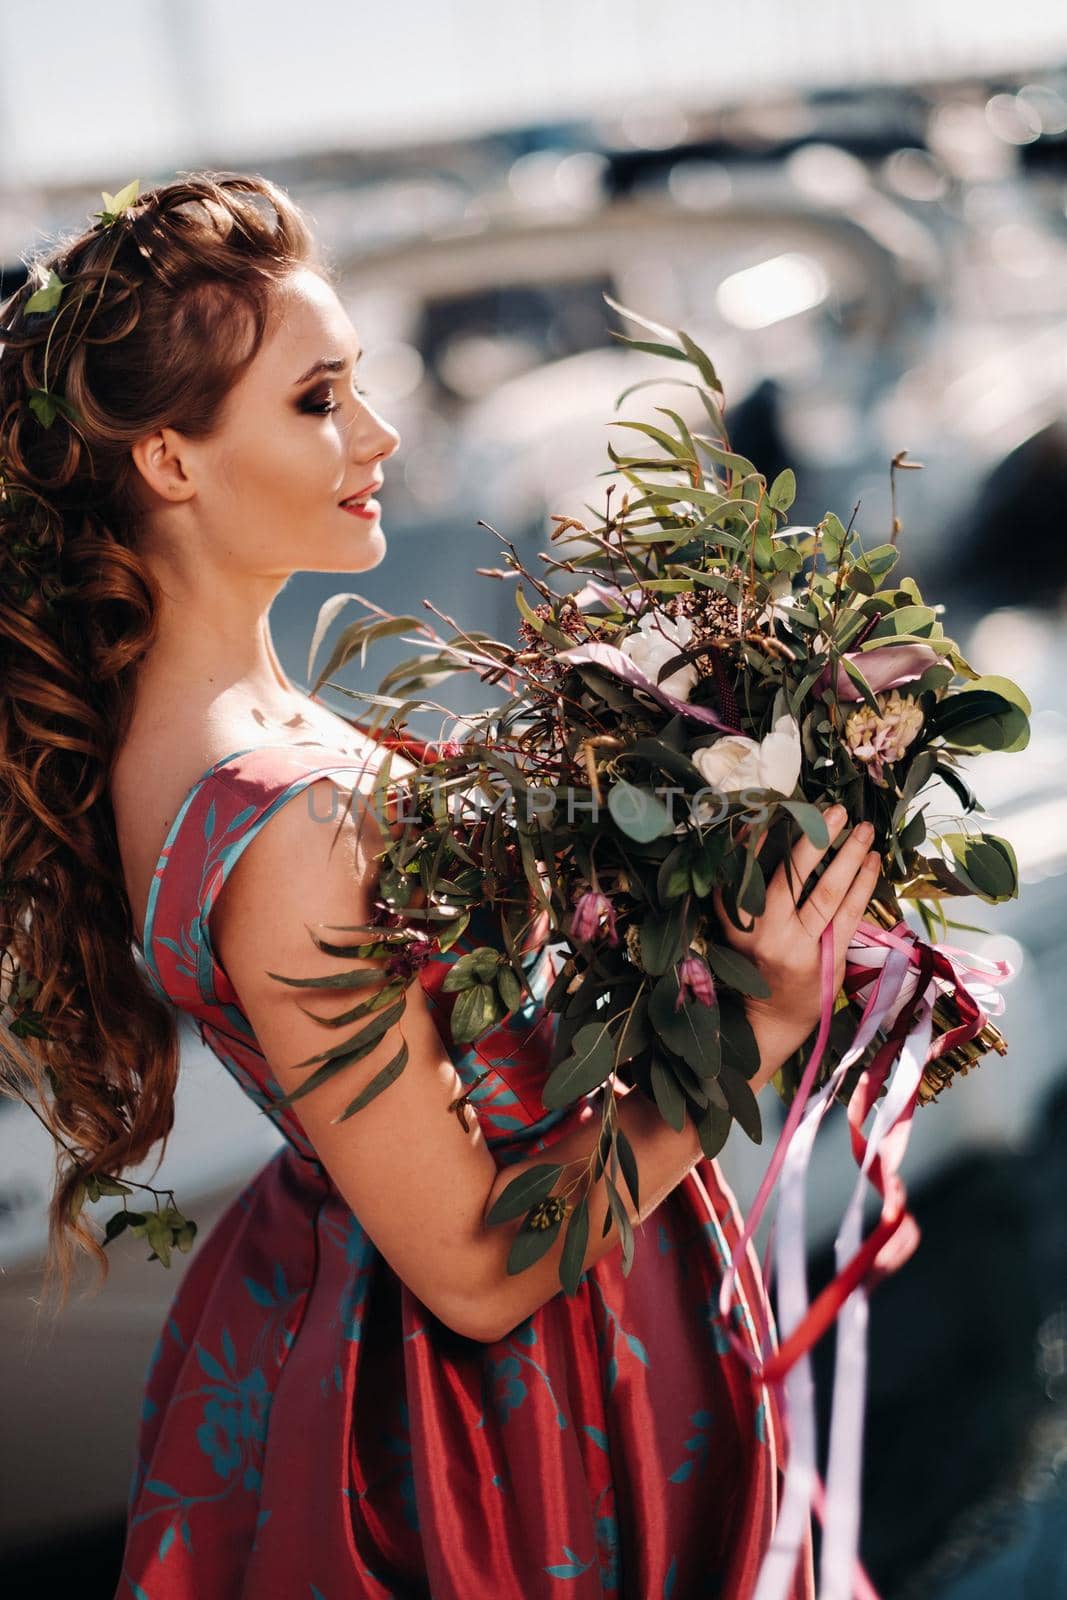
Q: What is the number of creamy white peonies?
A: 2